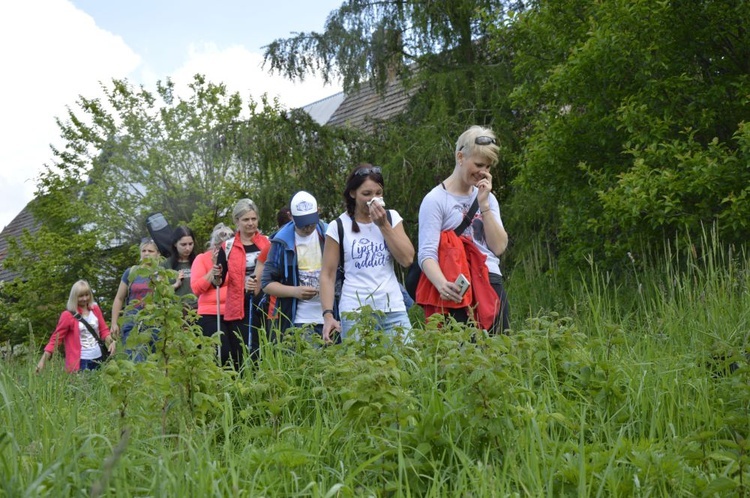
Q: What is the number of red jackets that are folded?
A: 1